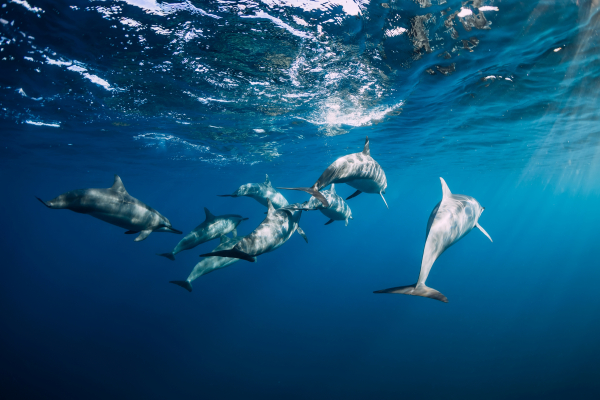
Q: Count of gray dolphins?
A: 8